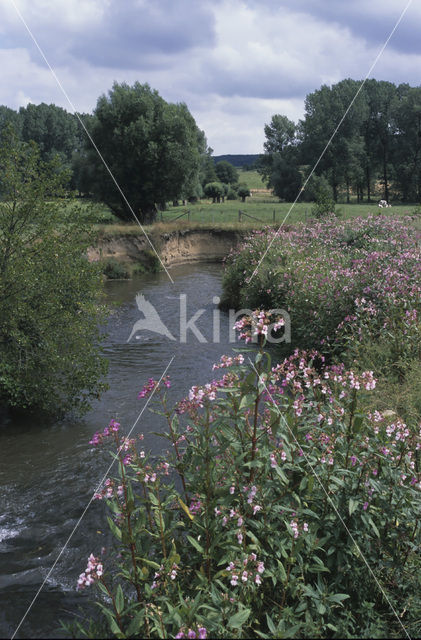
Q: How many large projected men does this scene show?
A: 0